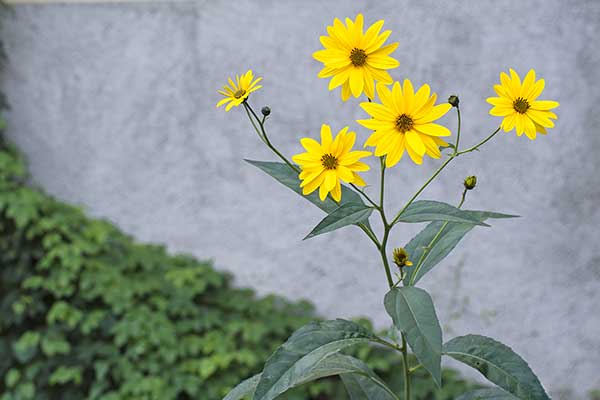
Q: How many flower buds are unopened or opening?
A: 4